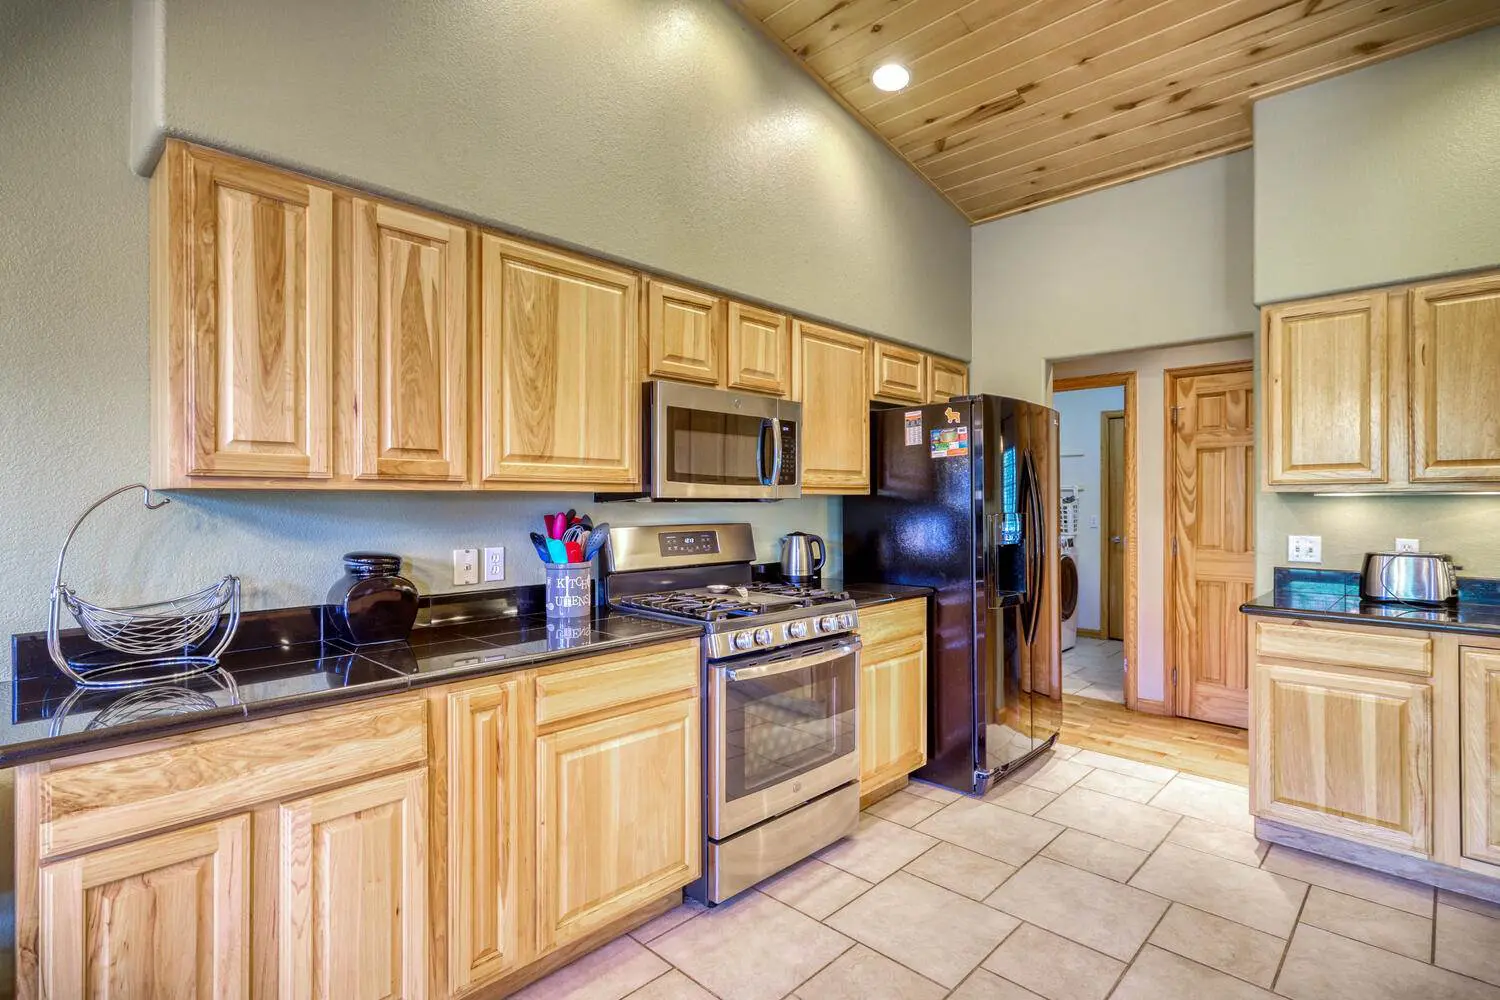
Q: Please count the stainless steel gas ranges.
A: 1